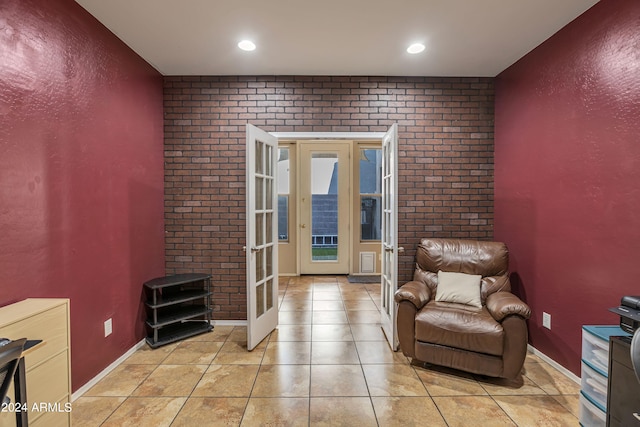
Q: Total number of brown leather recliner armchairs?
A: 1